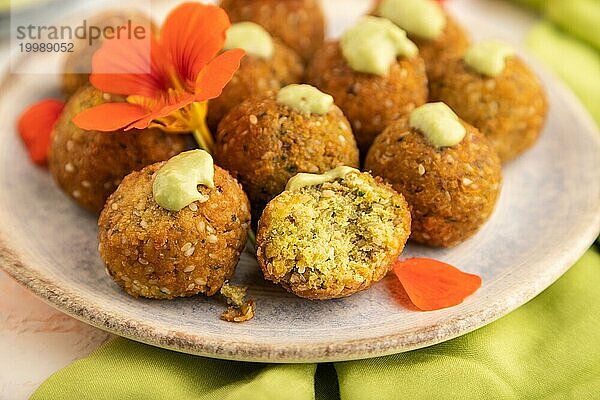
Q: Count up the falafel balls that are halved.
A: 1